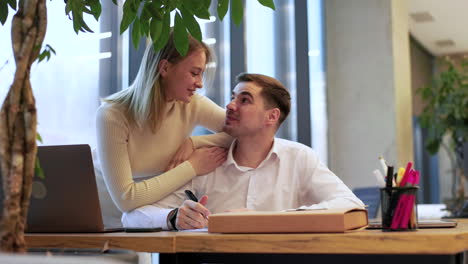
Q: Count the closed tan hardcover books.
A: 1